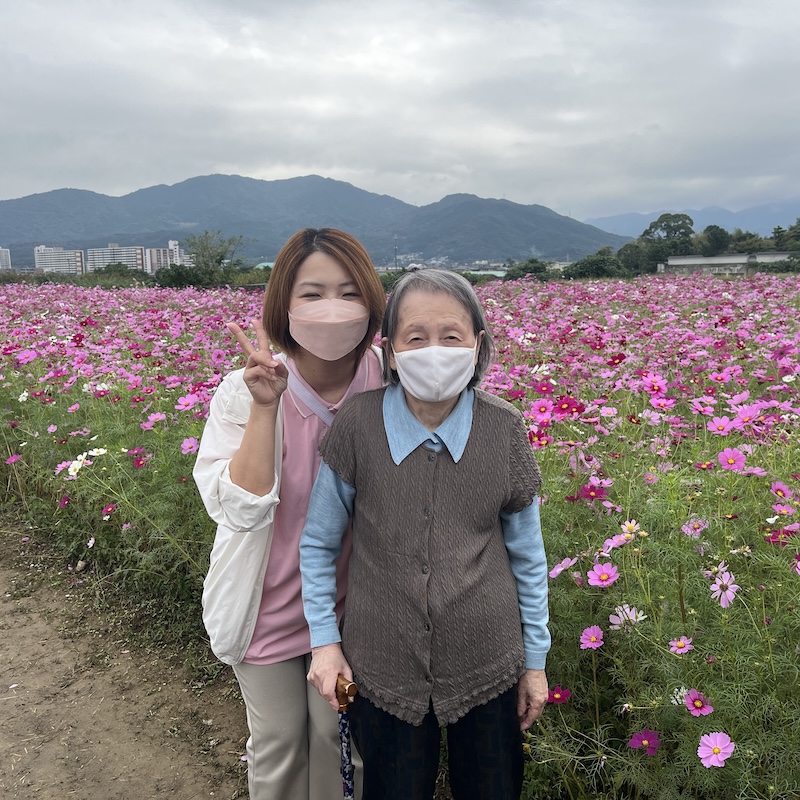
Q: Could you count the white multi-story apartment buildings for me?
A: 4